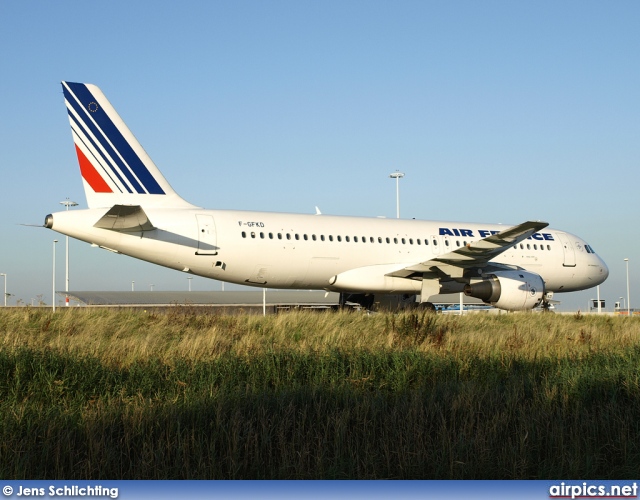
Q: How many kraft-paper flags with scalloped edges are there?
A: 0